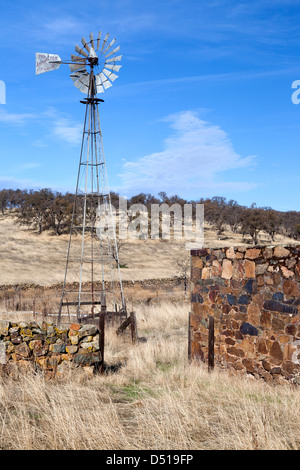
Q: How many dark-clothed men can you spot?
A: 0